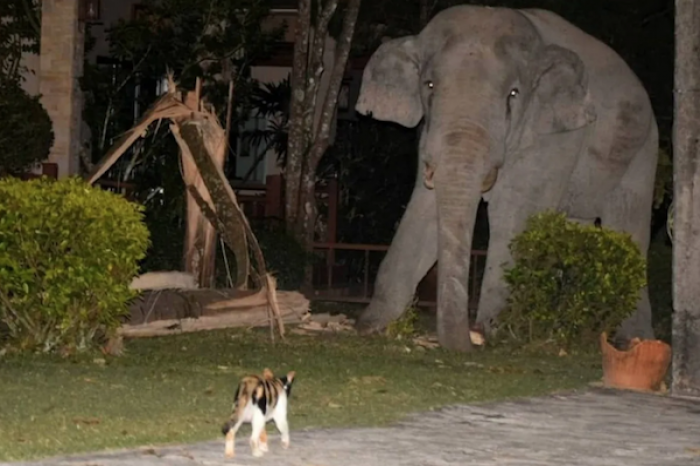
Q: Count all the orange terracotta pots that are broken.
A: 1